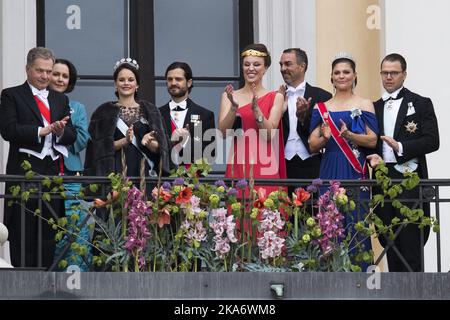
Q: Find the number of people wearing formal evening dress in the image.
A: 8